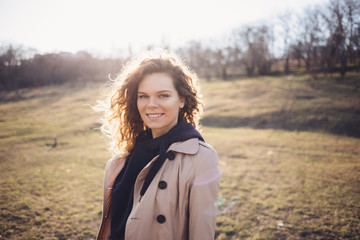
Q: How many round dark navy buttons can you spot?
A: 3